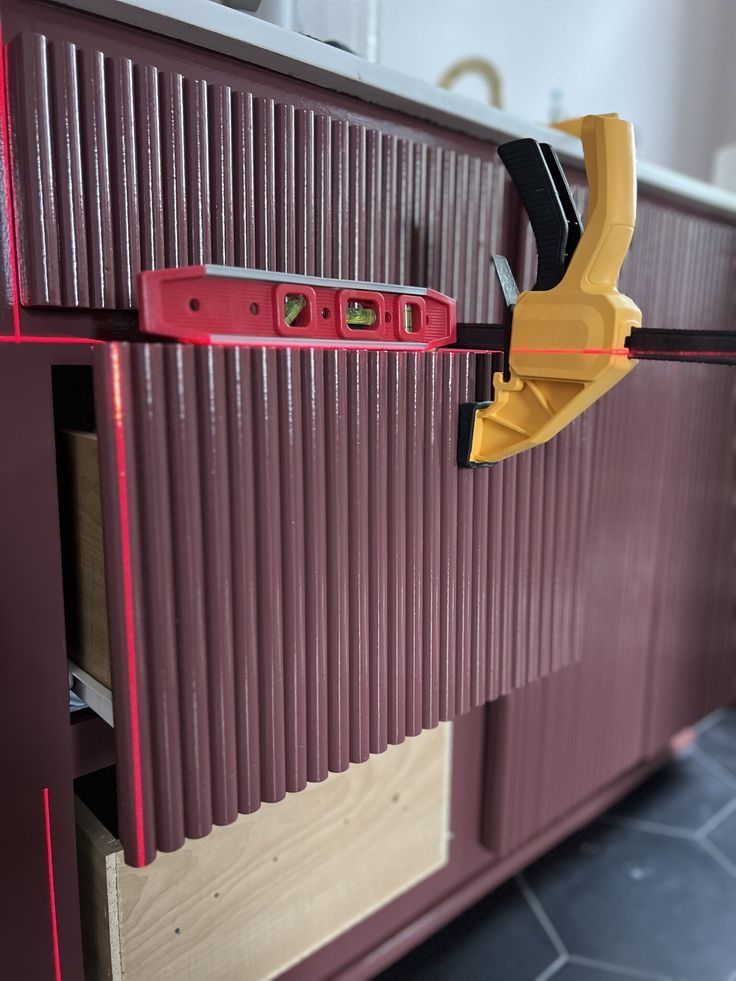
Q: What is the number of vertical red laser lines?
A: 3